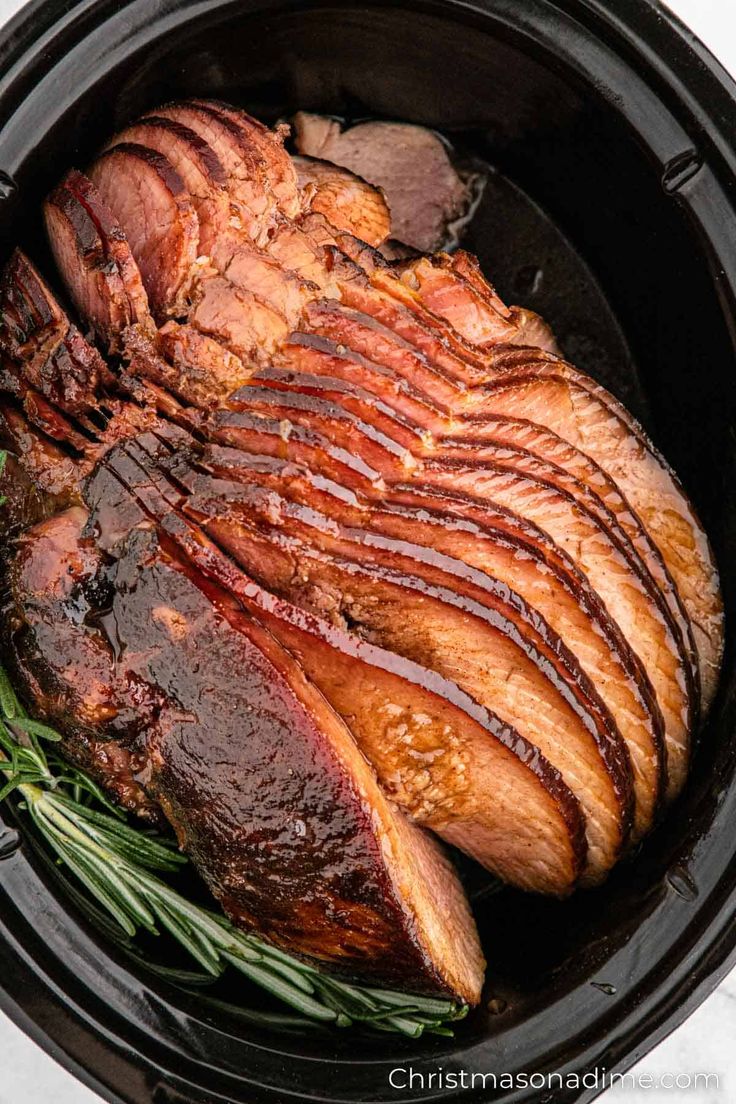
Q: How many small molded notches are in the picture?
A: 4